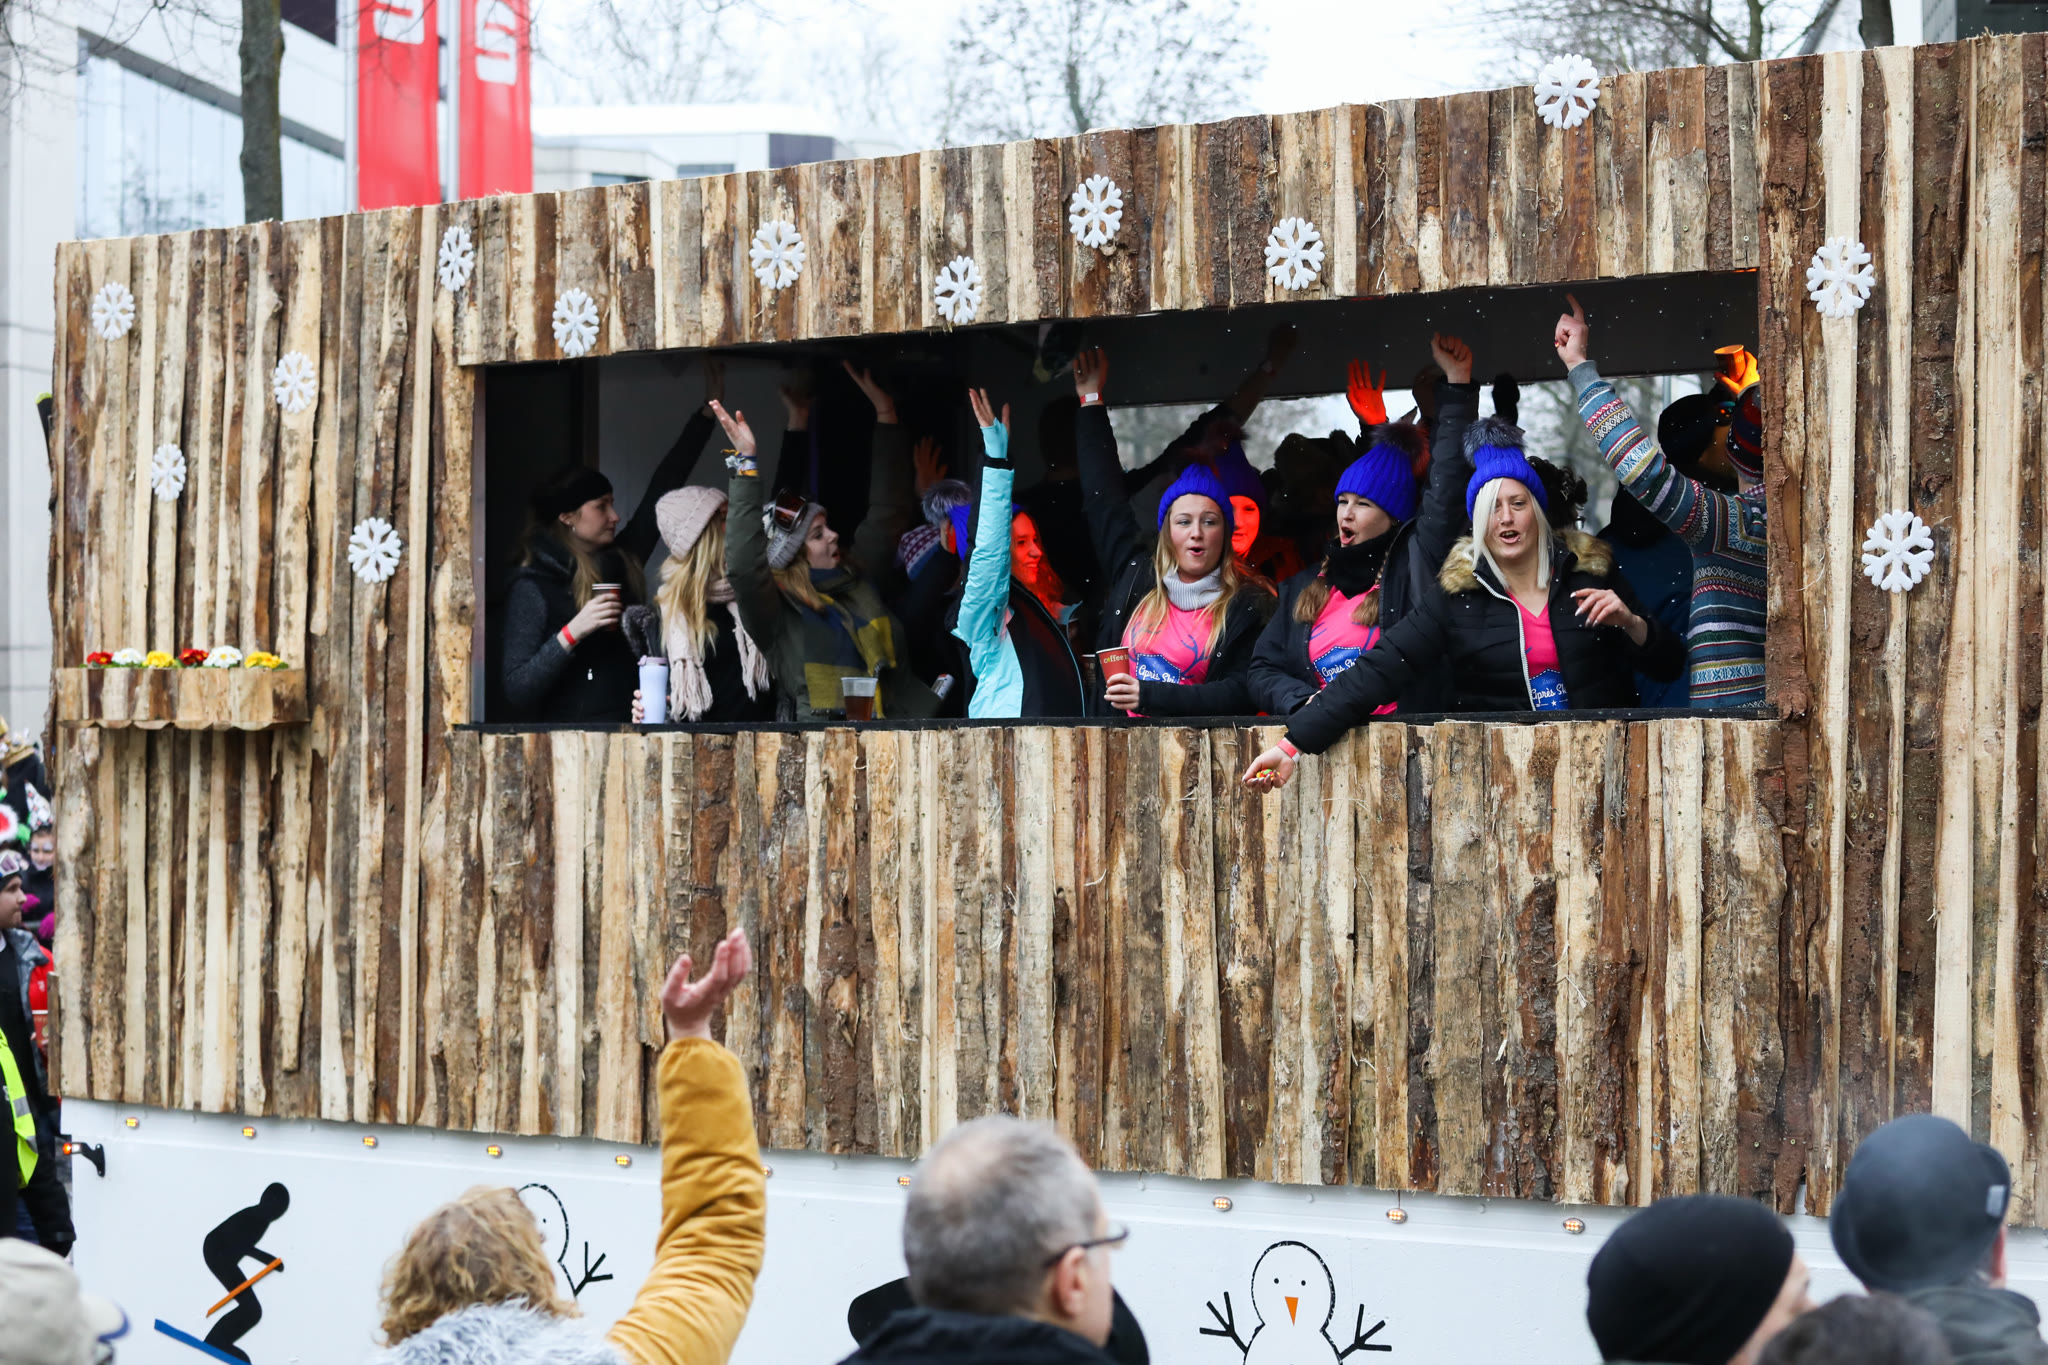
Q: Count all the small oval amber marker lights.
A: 10